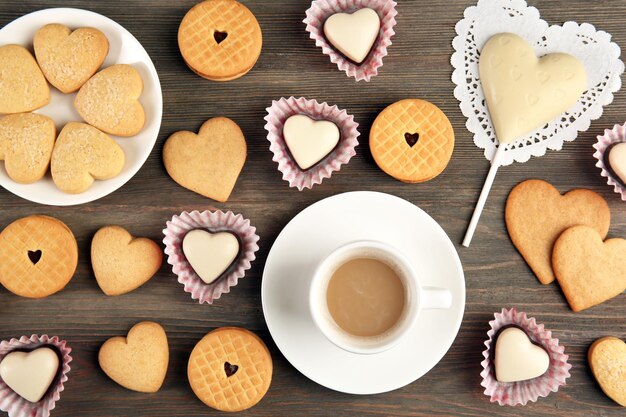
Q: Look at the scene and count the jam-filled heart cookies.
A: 4